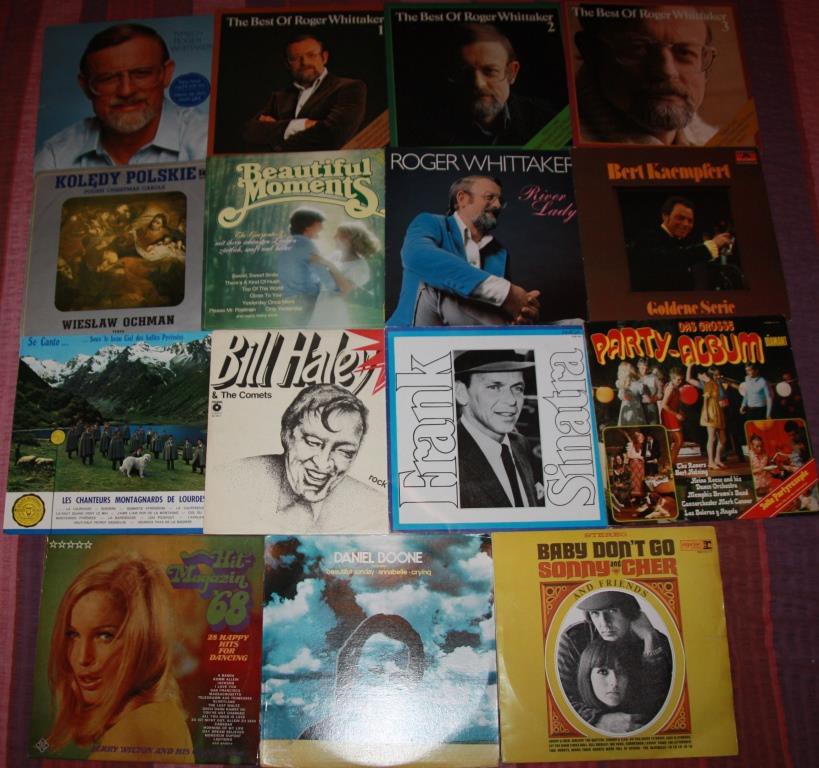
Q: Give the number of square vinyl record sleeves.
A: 15